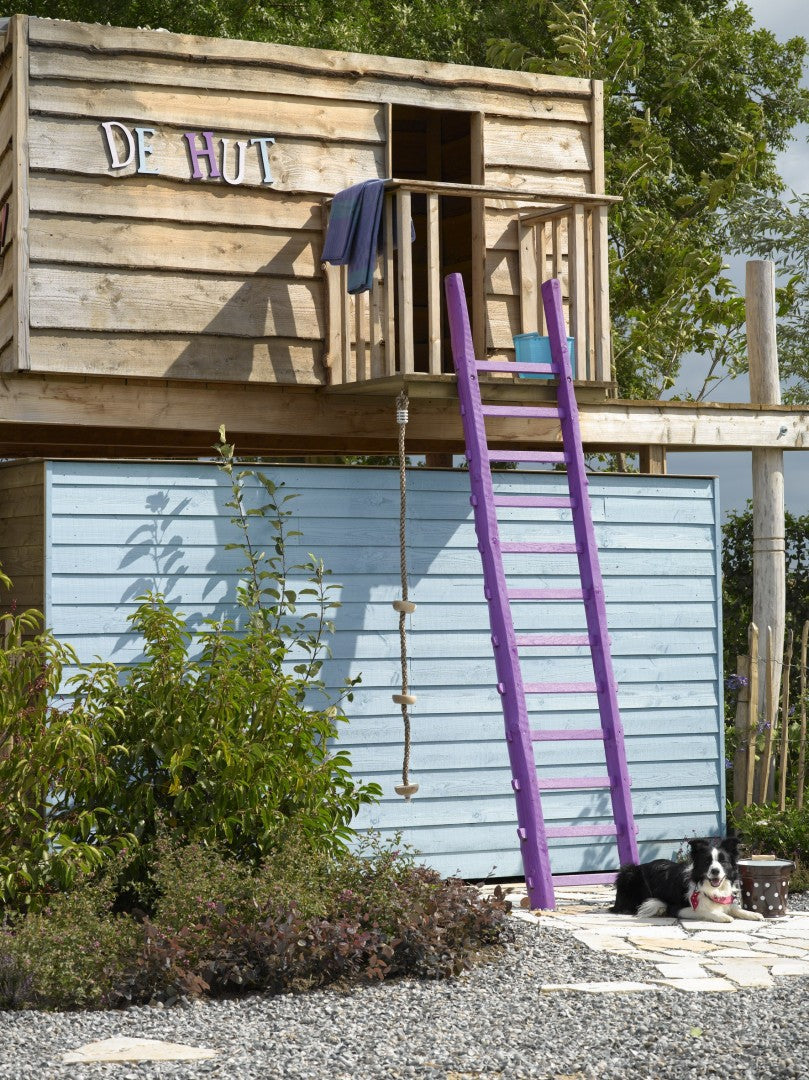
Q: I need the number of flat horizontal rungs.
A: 12